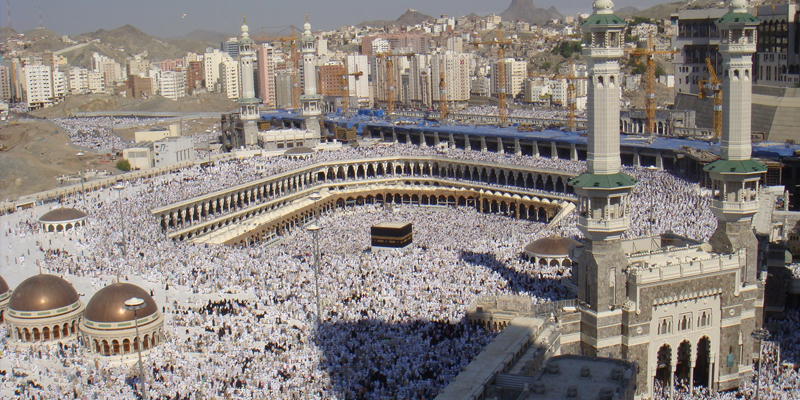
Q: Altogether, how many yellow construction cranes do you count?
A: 8